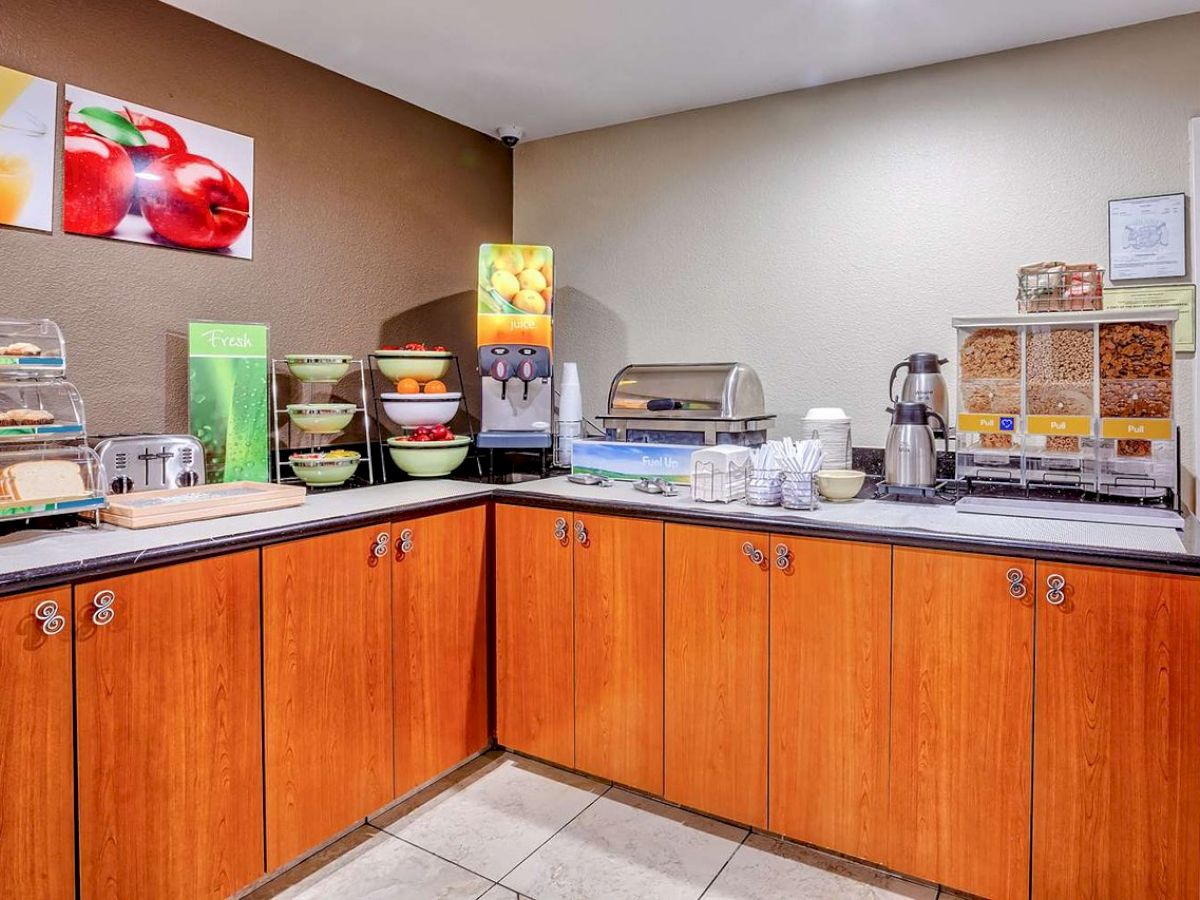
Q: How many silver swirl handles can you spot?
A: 10